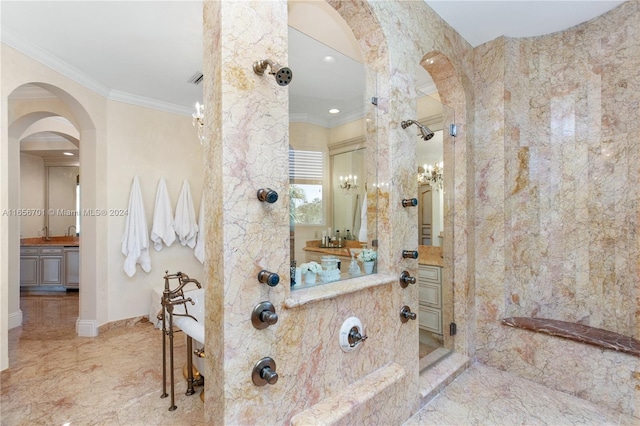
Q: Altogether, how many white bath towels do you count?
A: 4